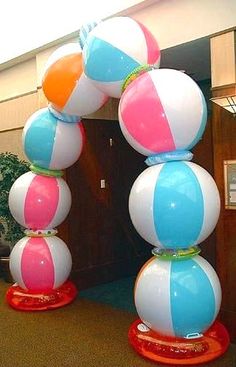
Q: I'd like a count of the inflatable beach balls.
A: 8